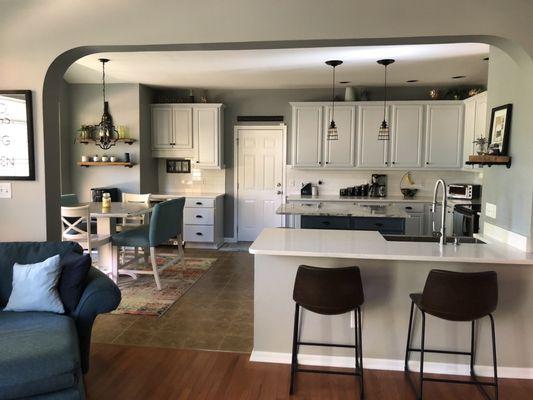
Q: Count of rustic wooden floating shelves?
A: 3